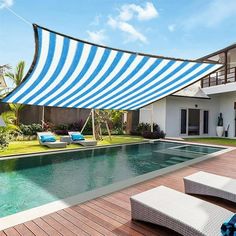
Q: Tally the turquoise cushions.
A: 2